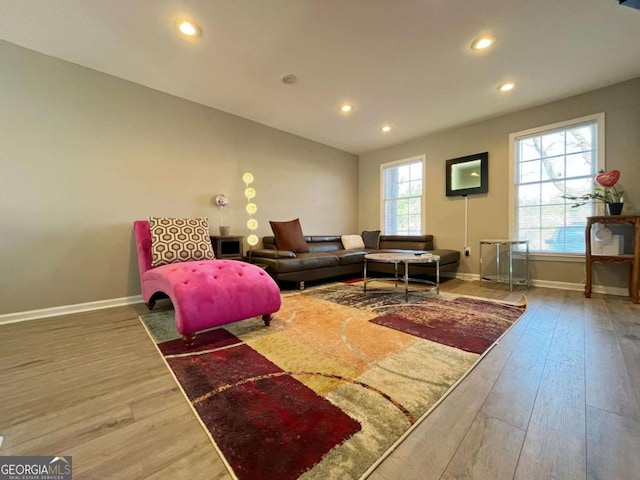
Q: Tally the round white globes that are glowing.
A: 5